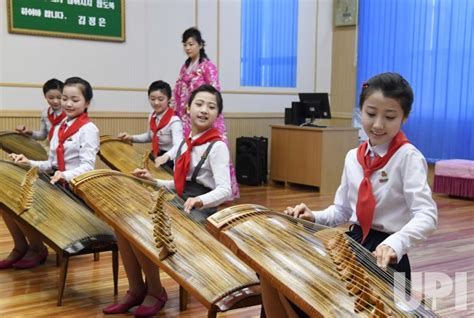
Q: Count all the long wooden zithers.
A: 5